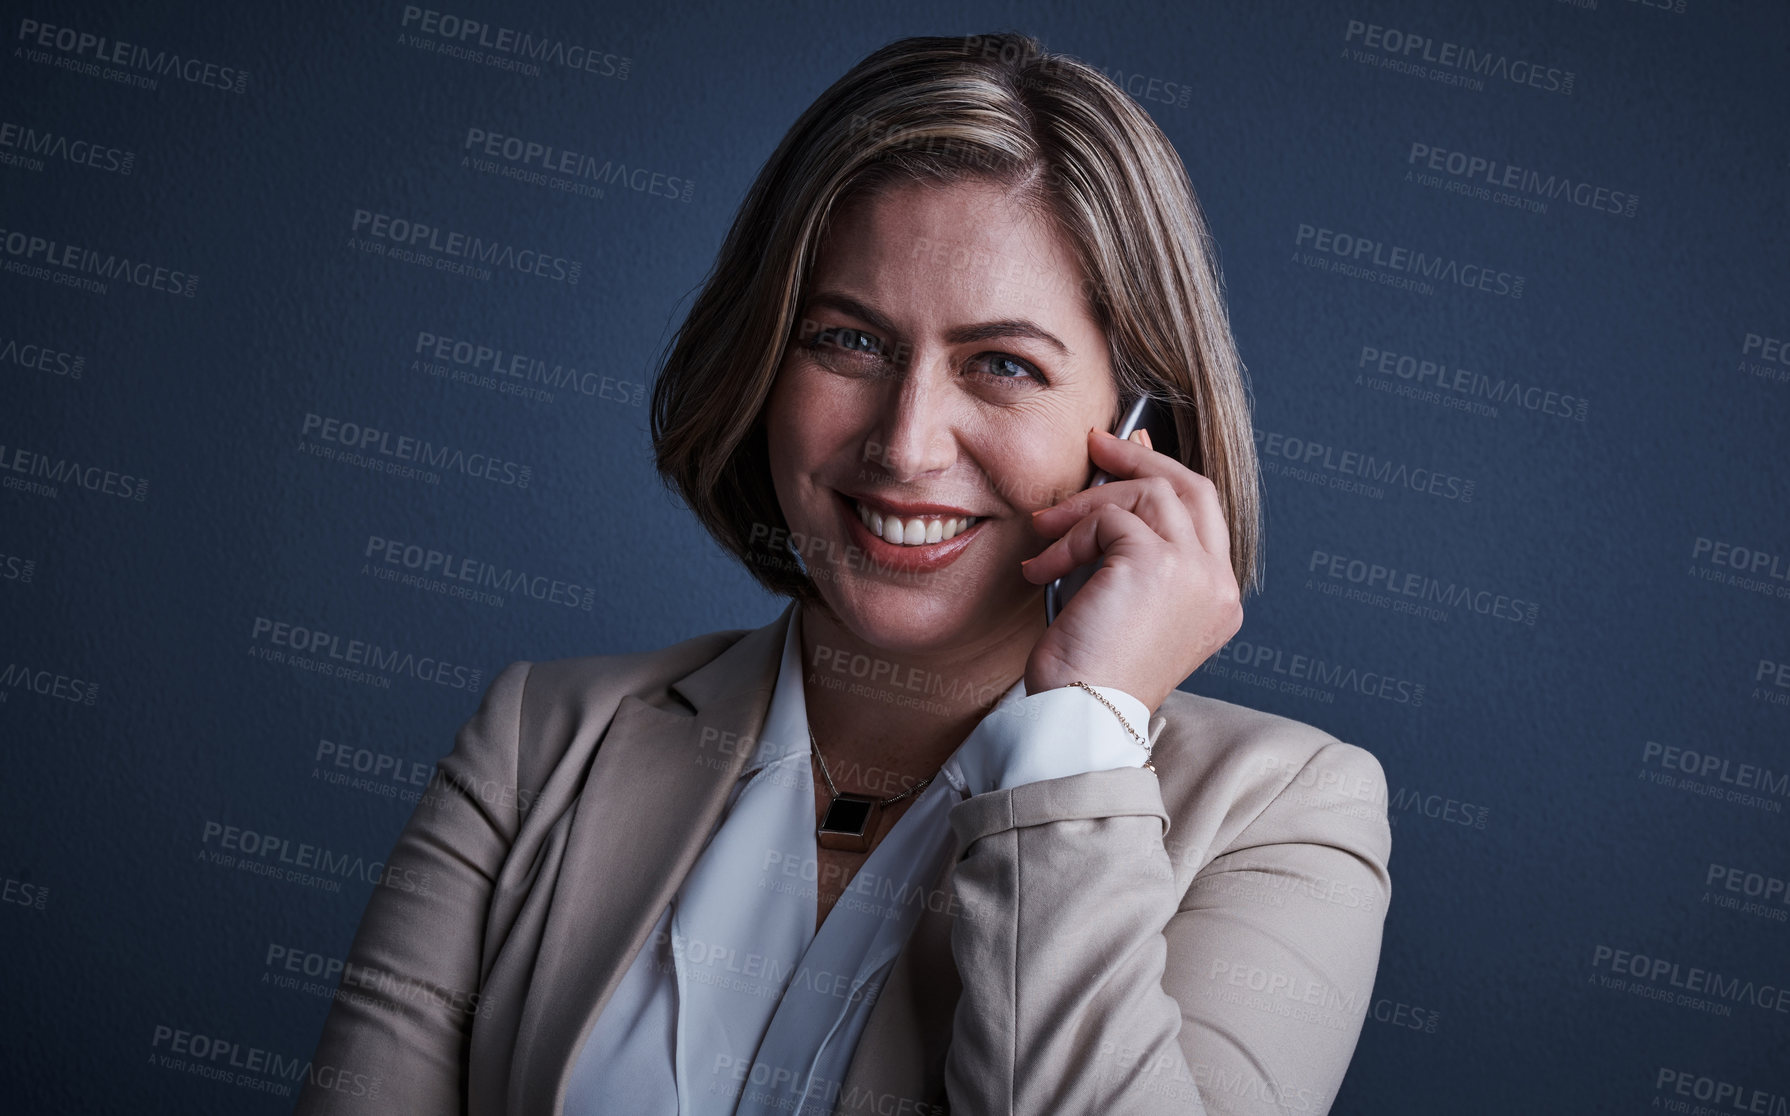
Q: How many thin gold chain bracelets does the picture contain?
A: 1